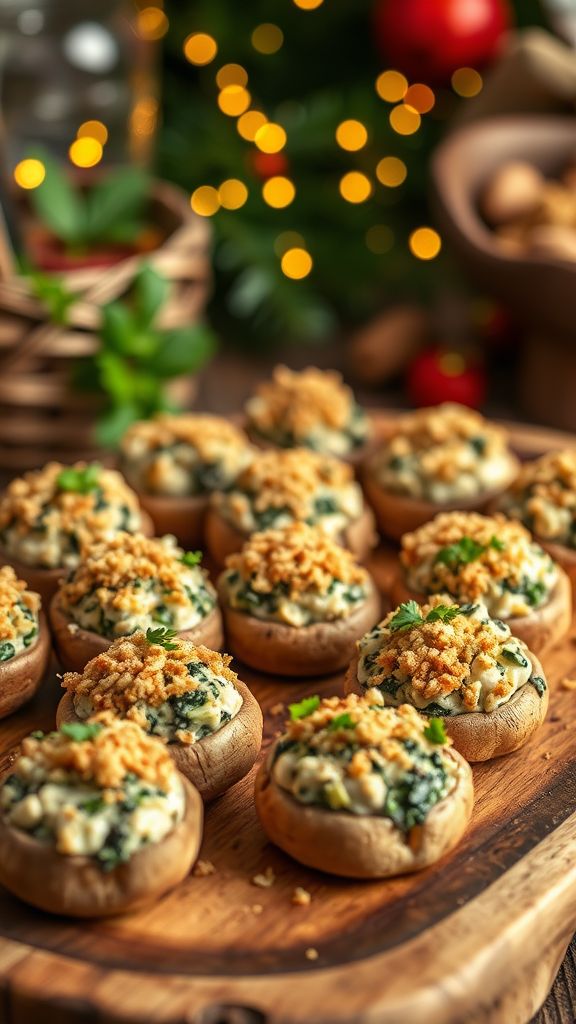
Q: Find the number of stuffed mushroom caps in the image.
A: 14